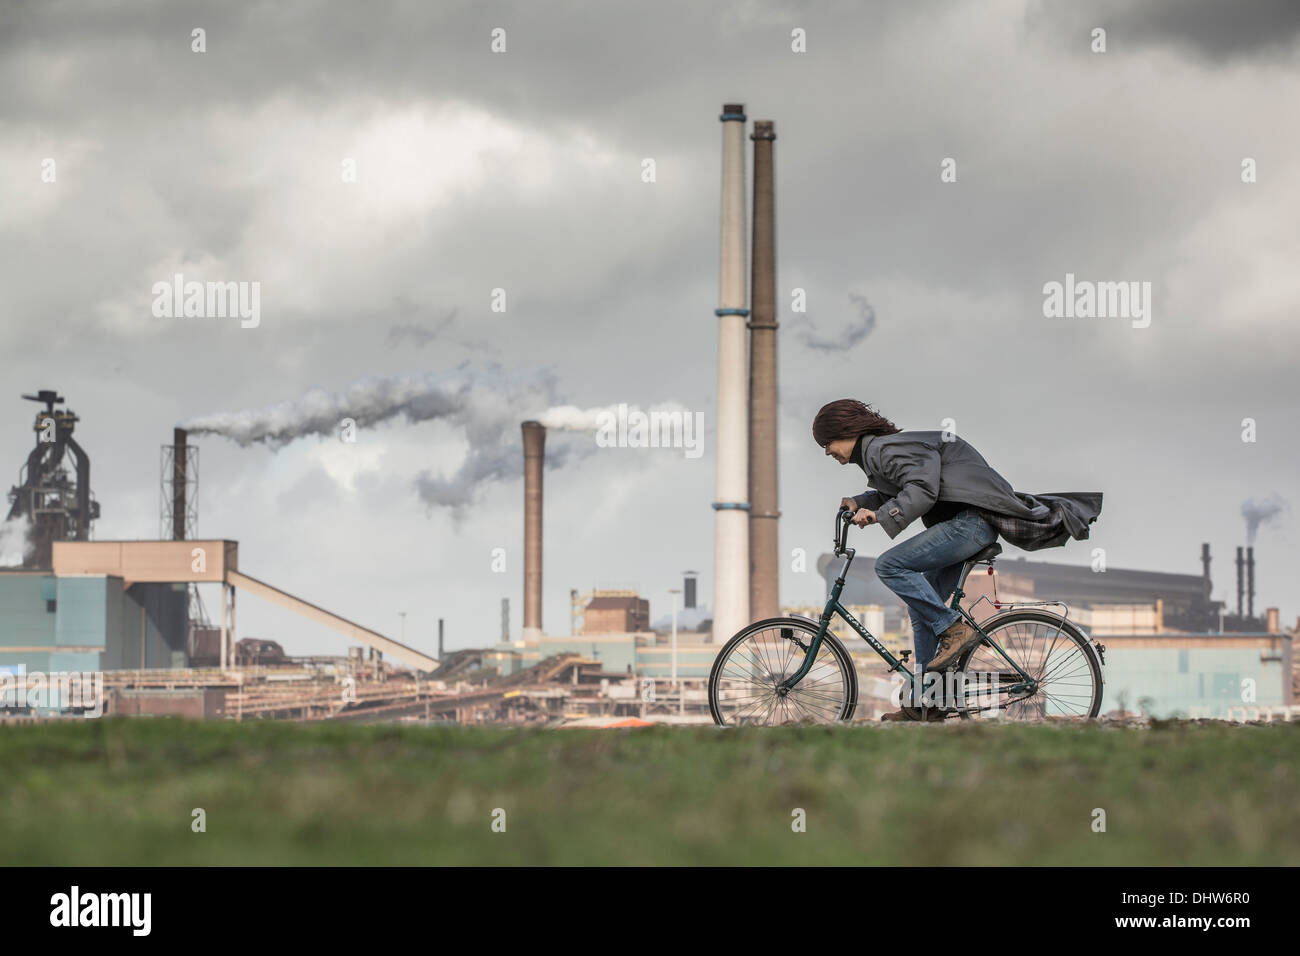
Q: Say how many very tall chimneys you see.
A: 2